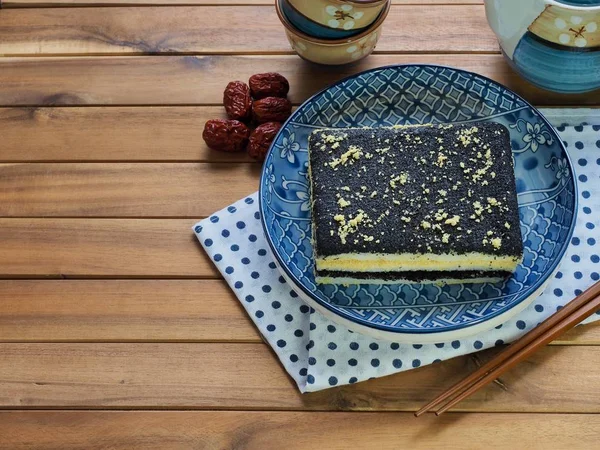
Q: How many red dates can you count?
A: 5